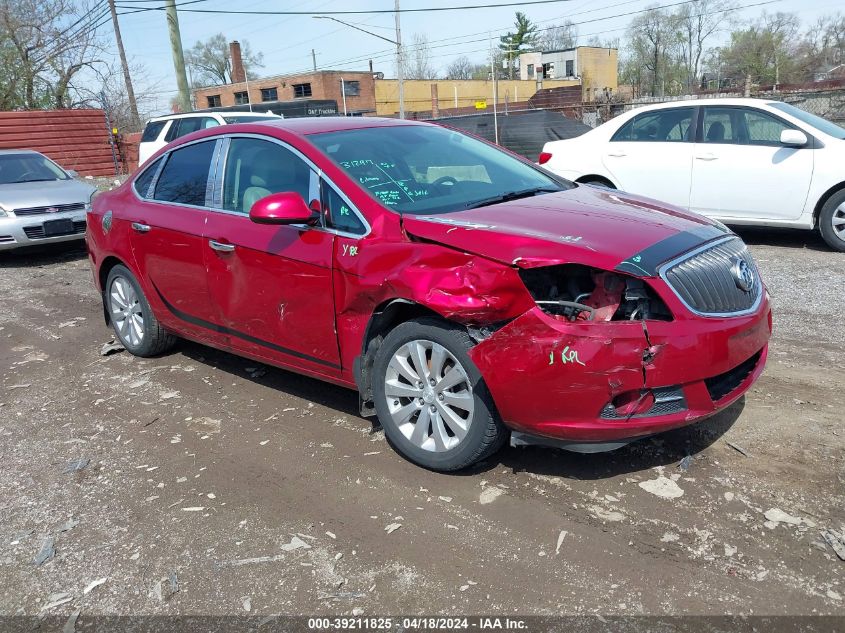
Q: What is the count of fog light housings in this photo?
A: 1